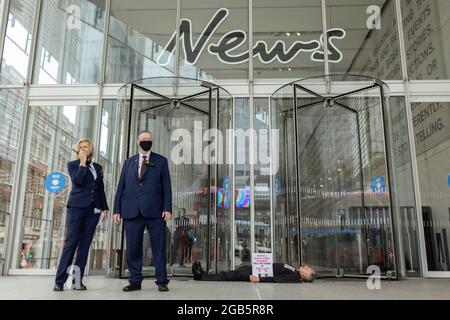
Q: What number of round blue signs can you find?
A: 2